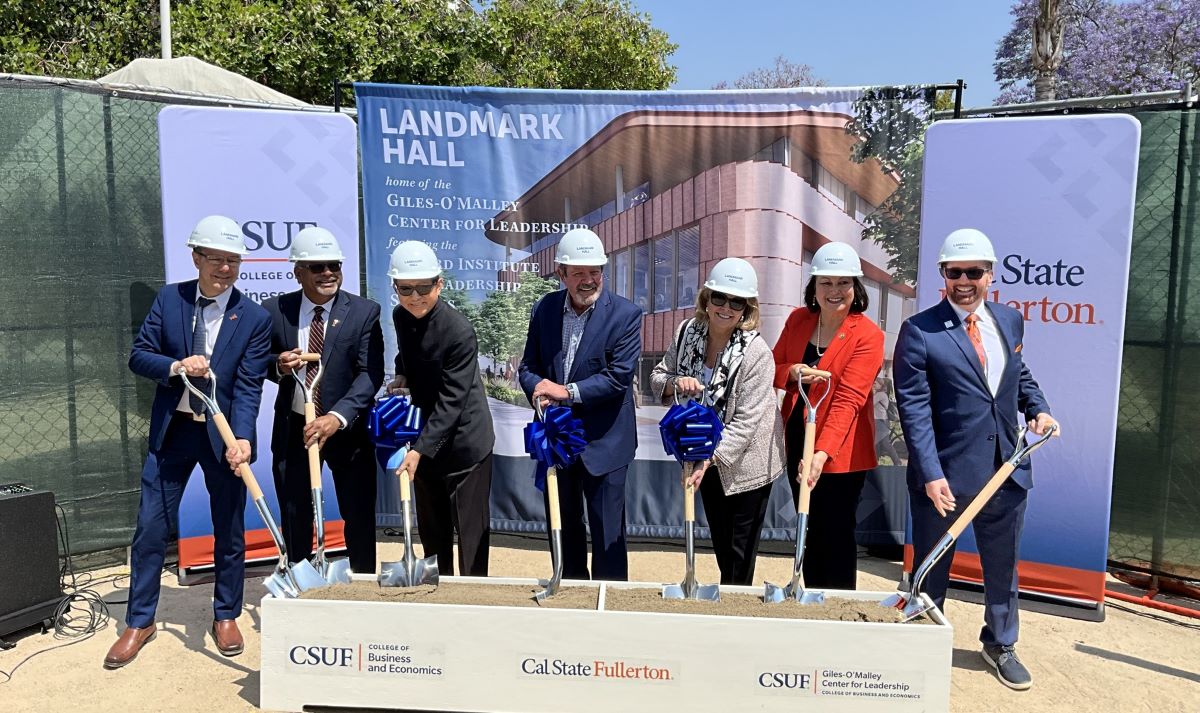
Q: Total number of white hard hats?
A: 7